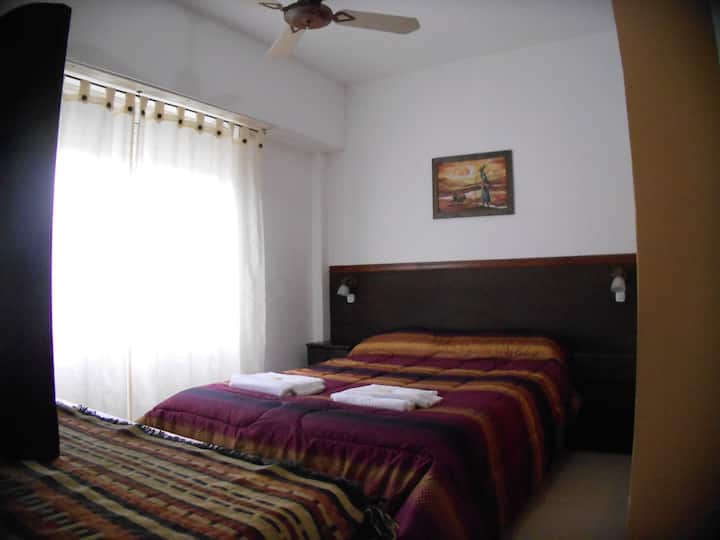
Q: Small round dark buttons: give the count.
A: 10